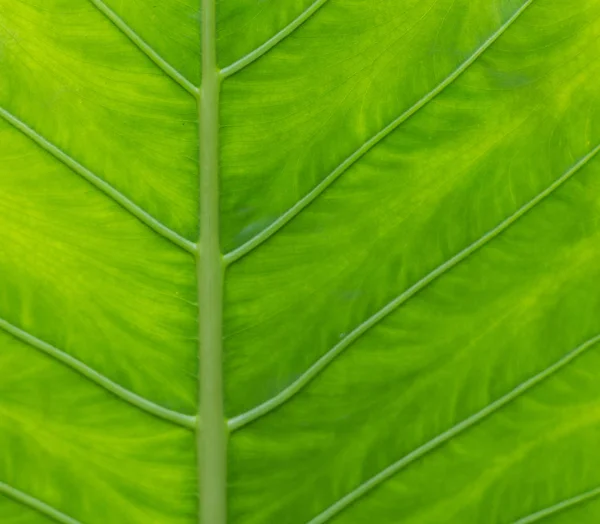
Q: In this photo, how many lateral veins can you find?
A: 9